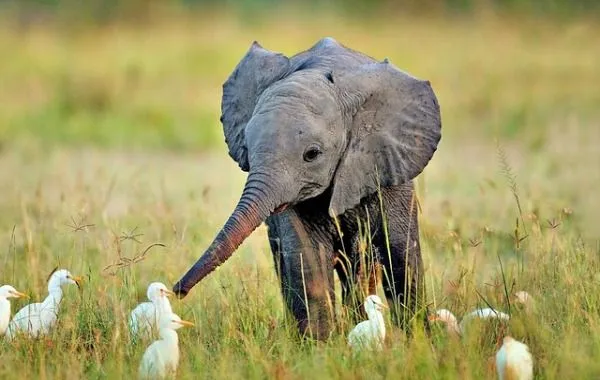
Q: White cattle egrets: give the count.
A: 8